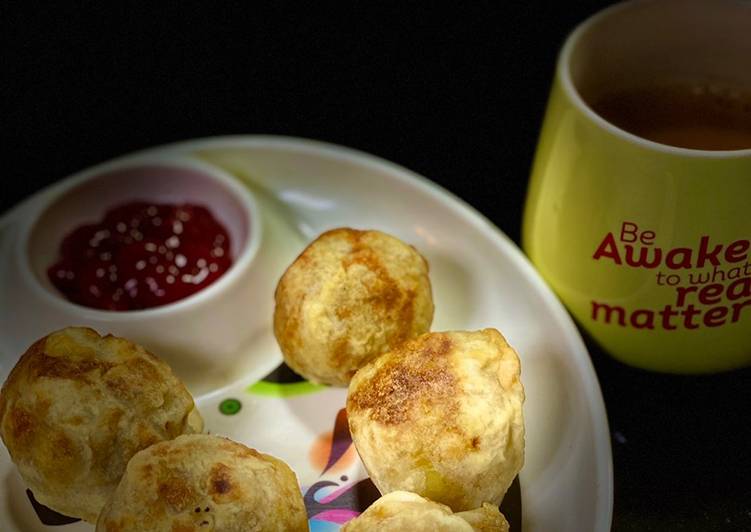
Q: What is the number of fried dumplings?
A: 5